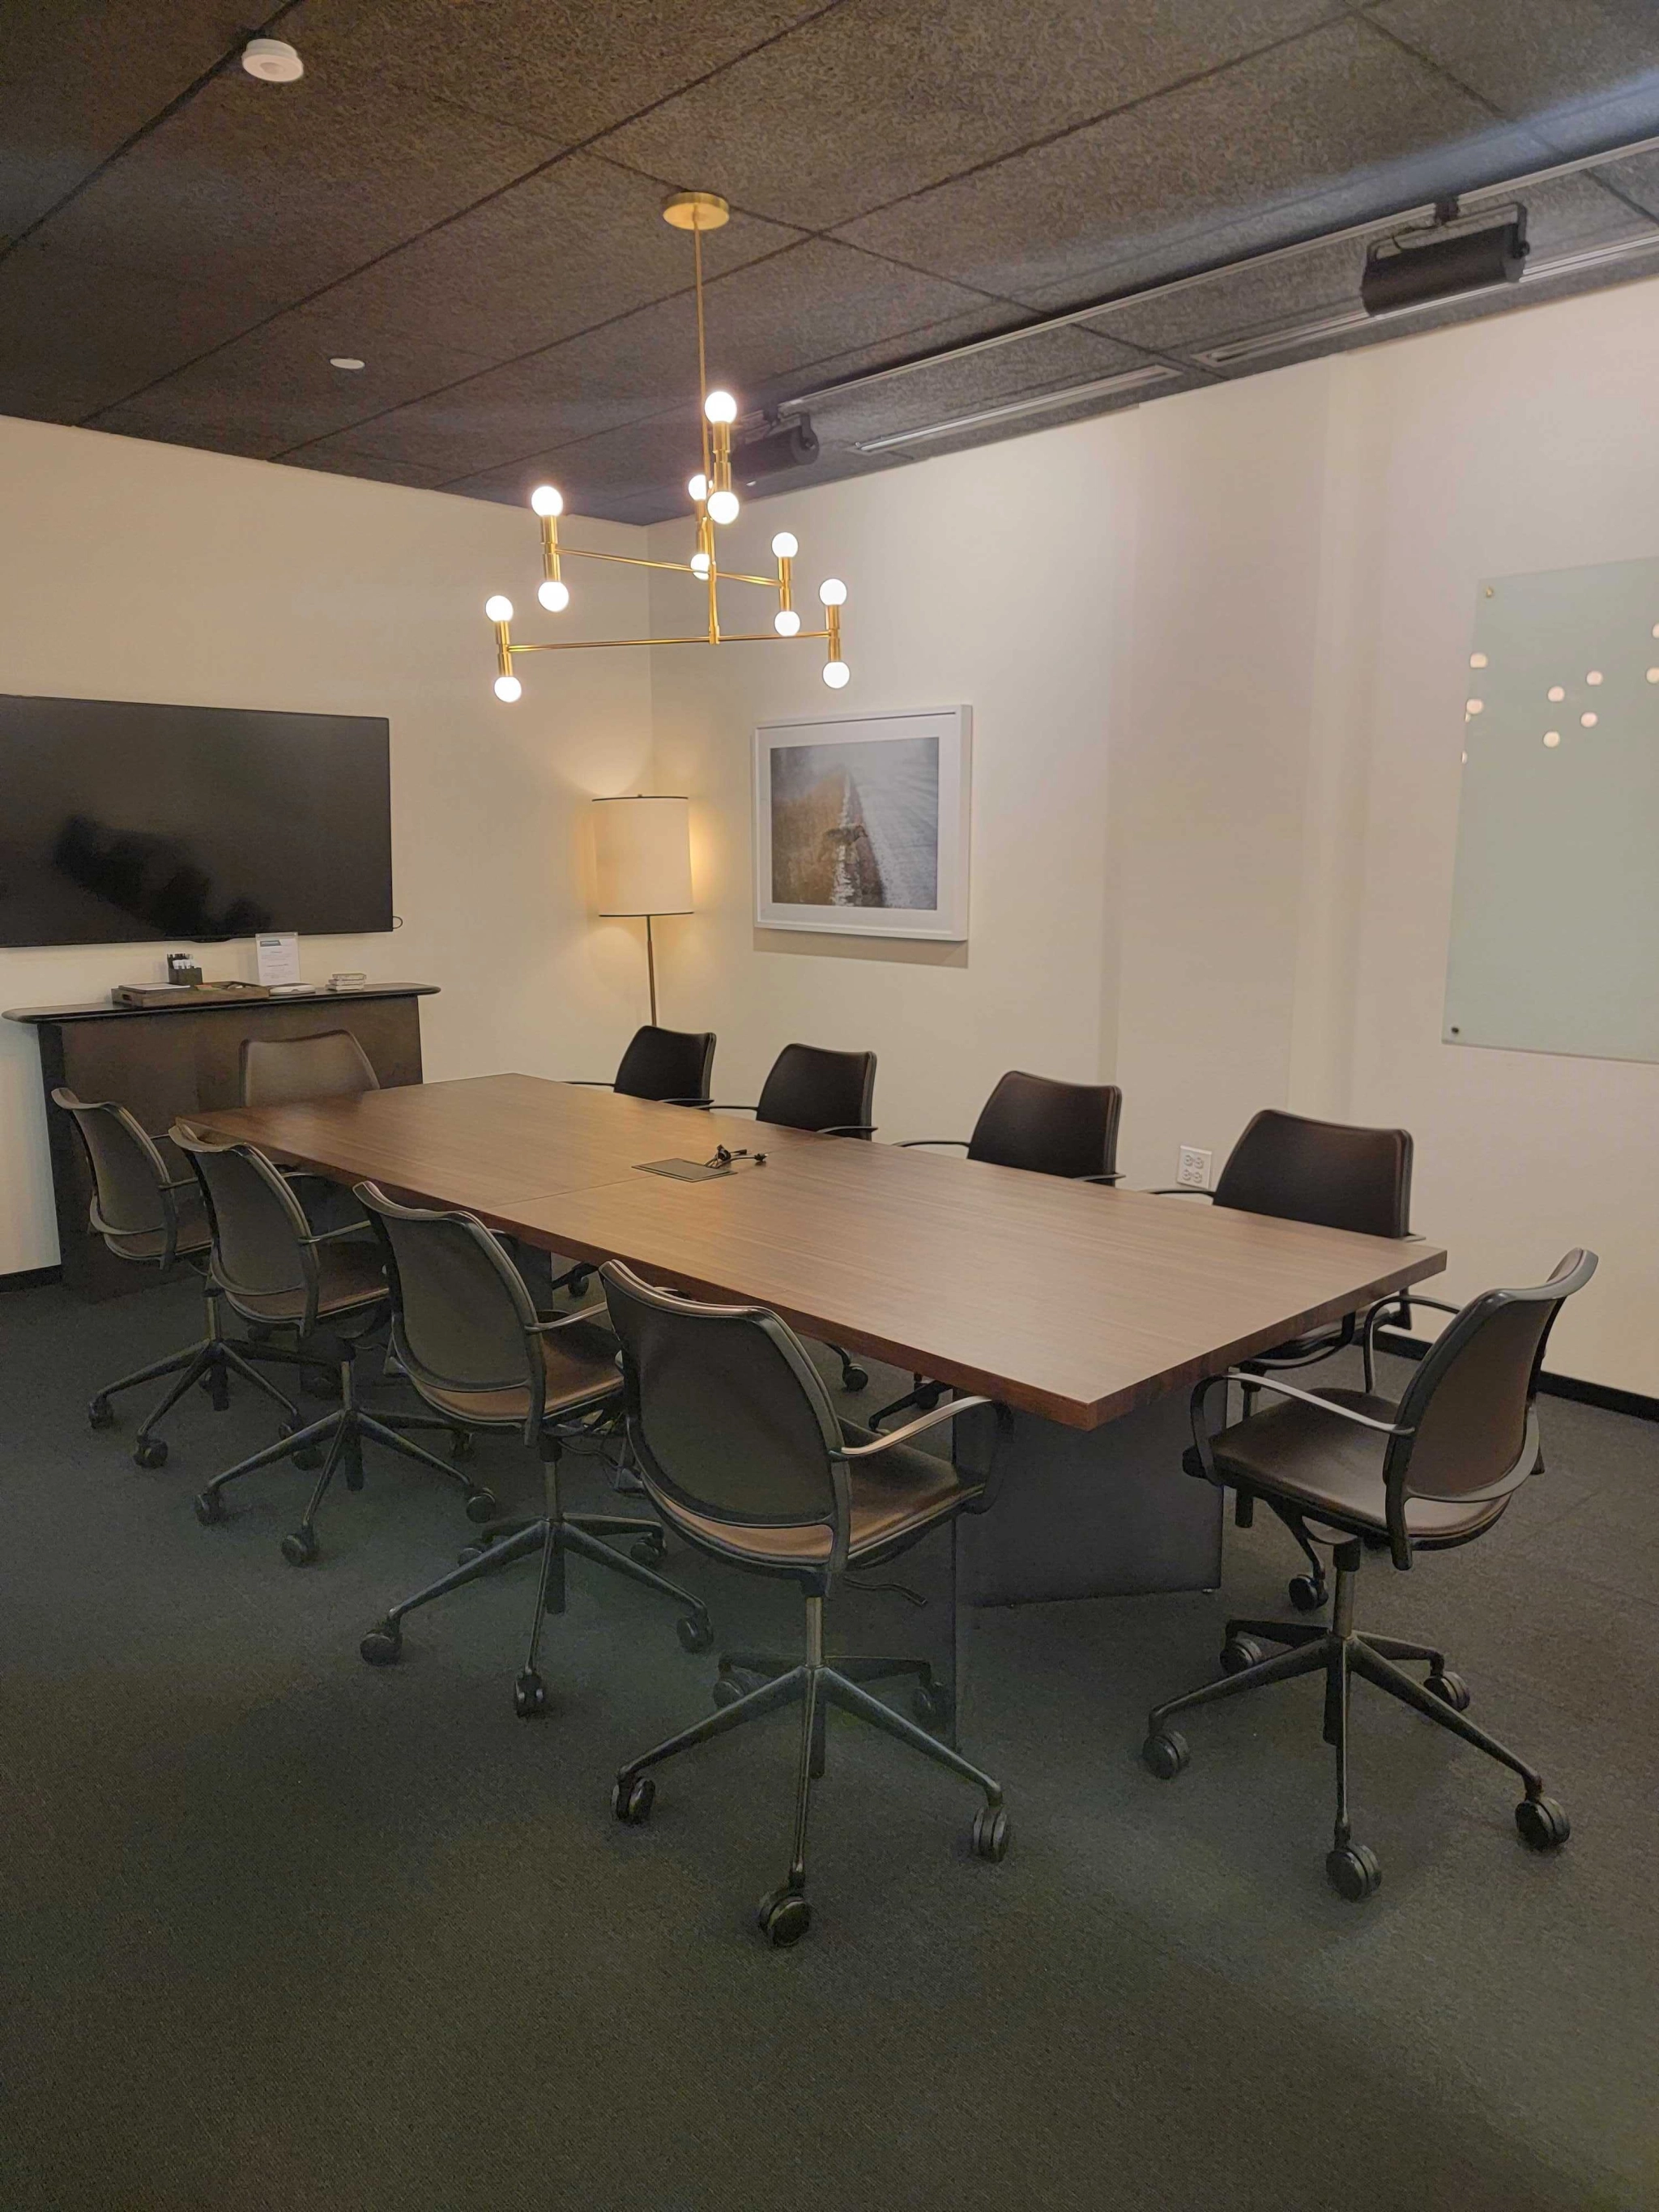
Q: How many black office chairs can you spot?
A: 10